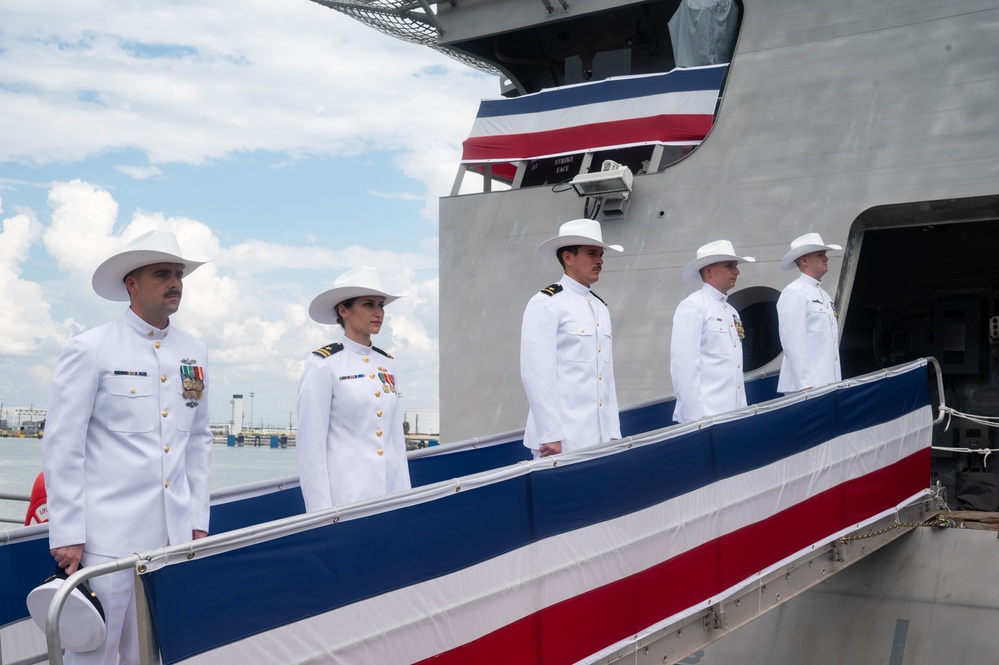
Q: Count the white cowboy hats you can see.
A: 5